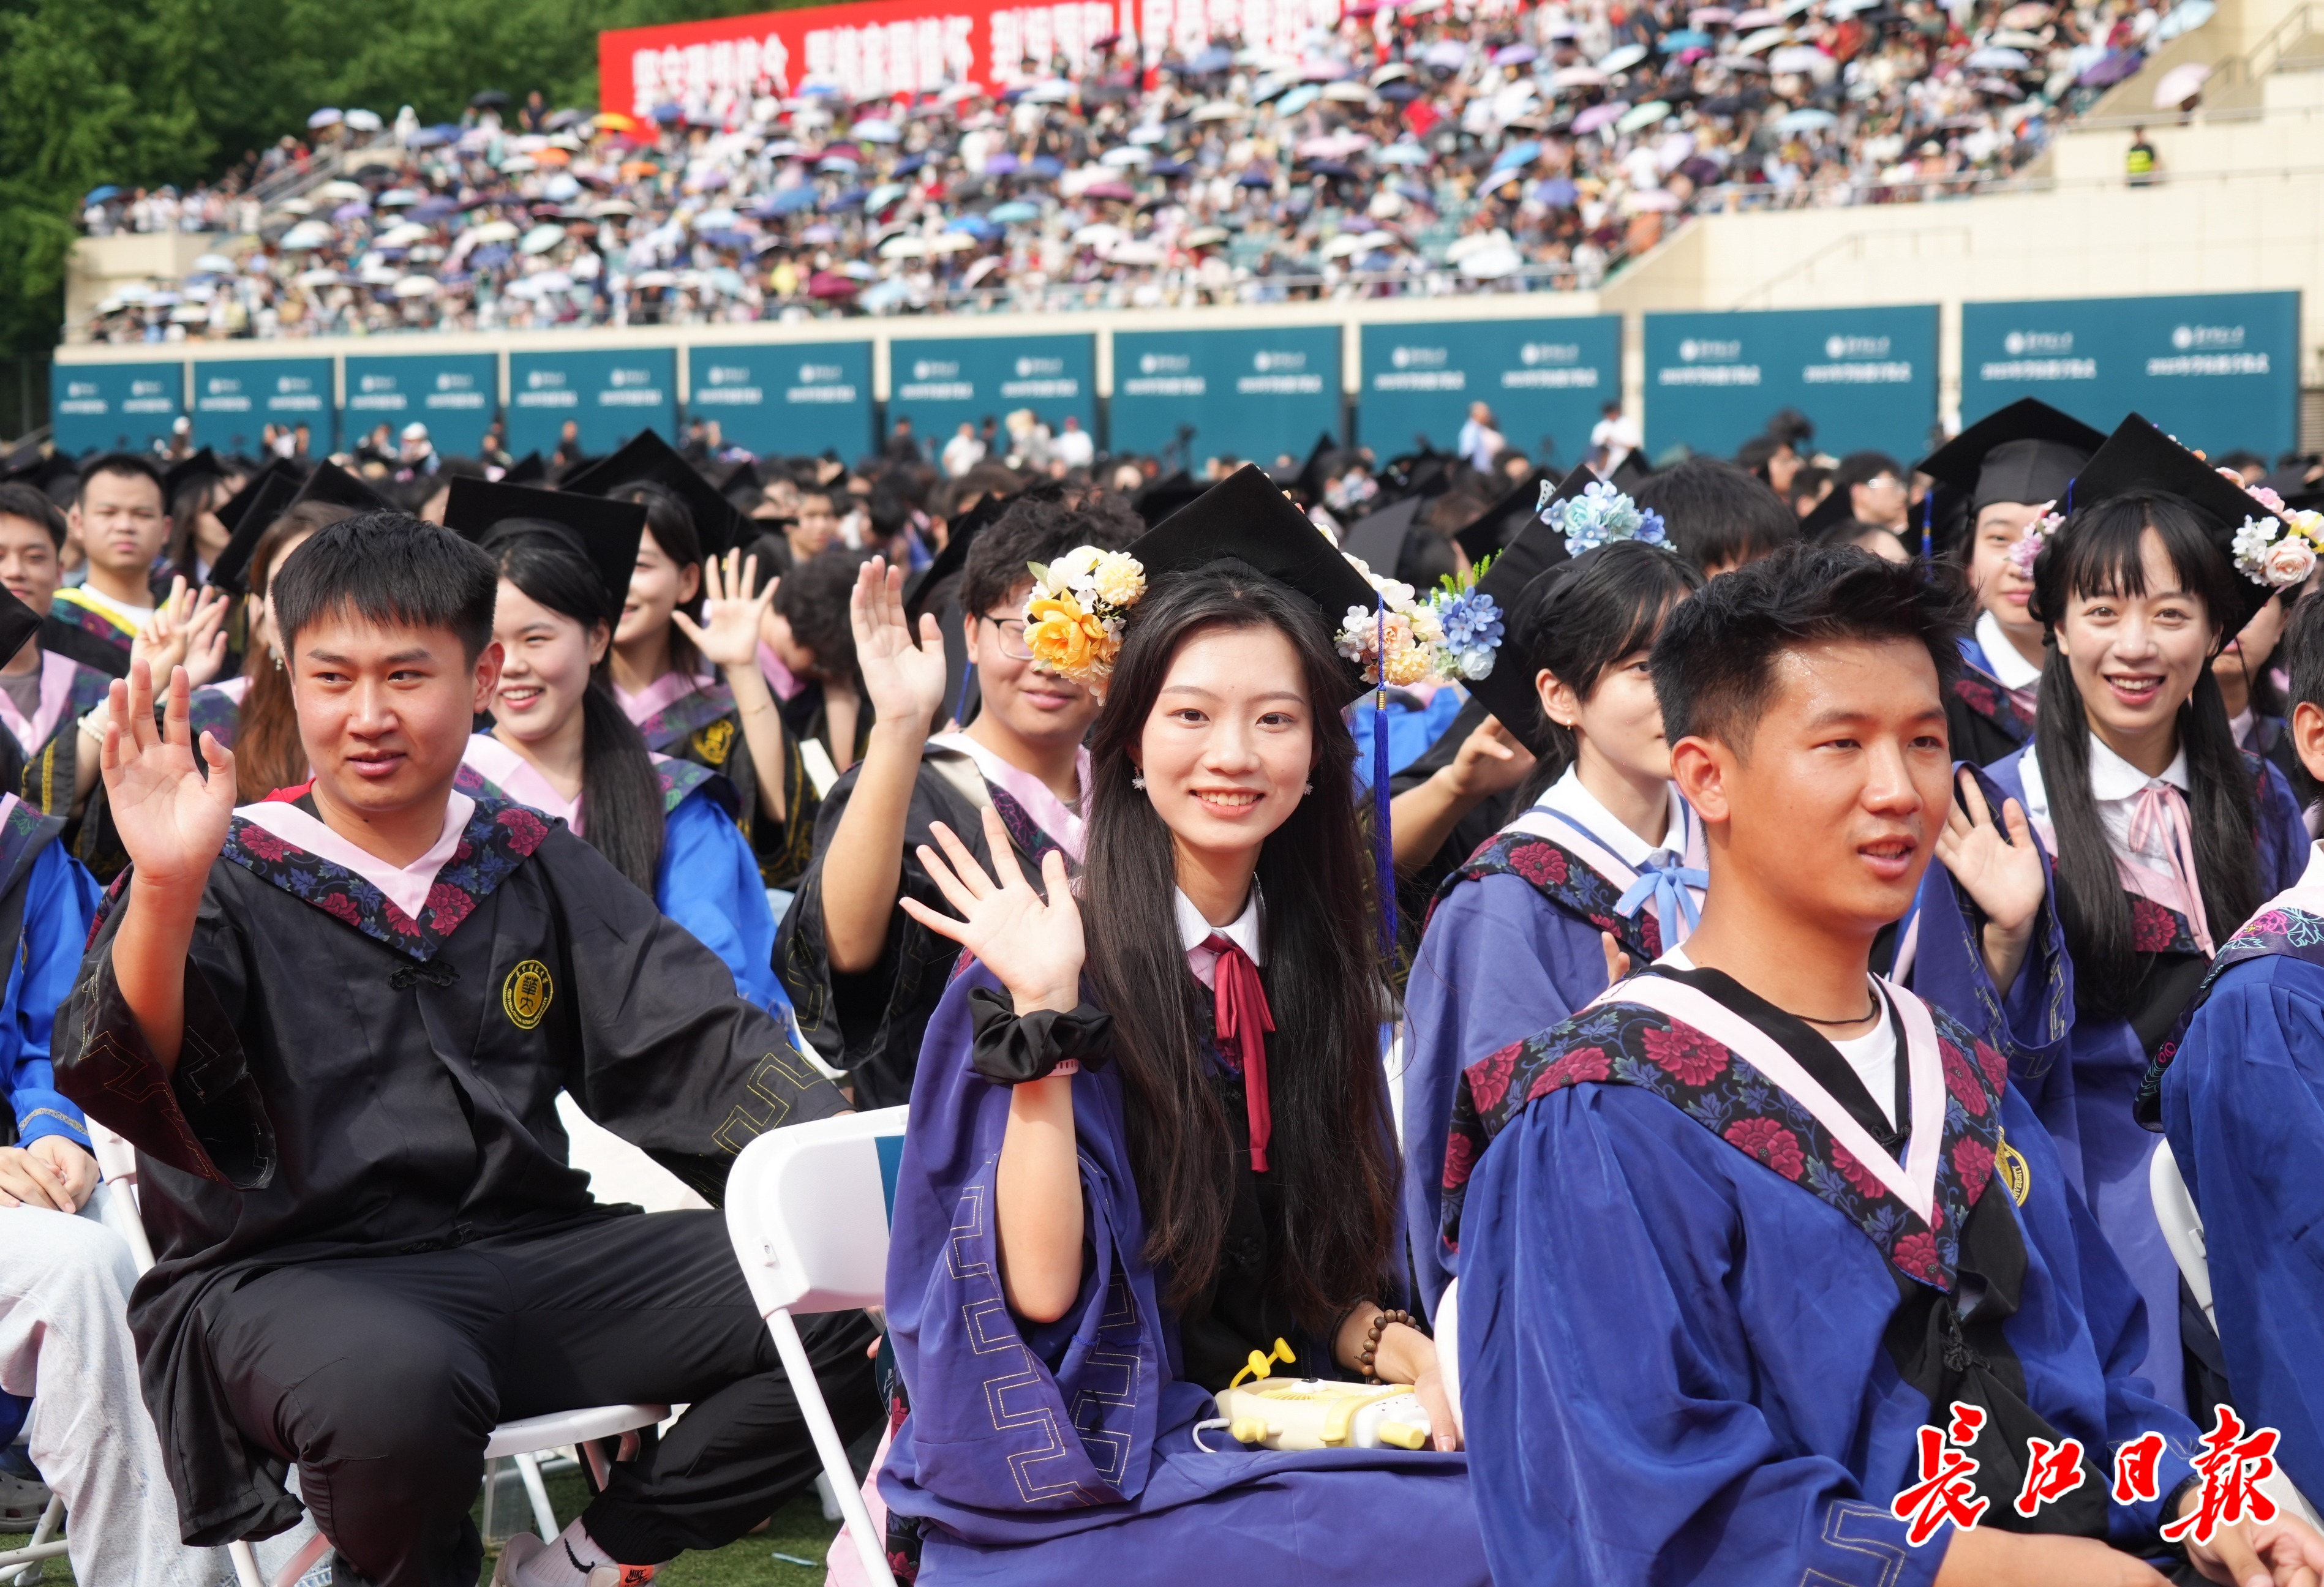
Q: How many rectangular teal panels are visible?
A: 10